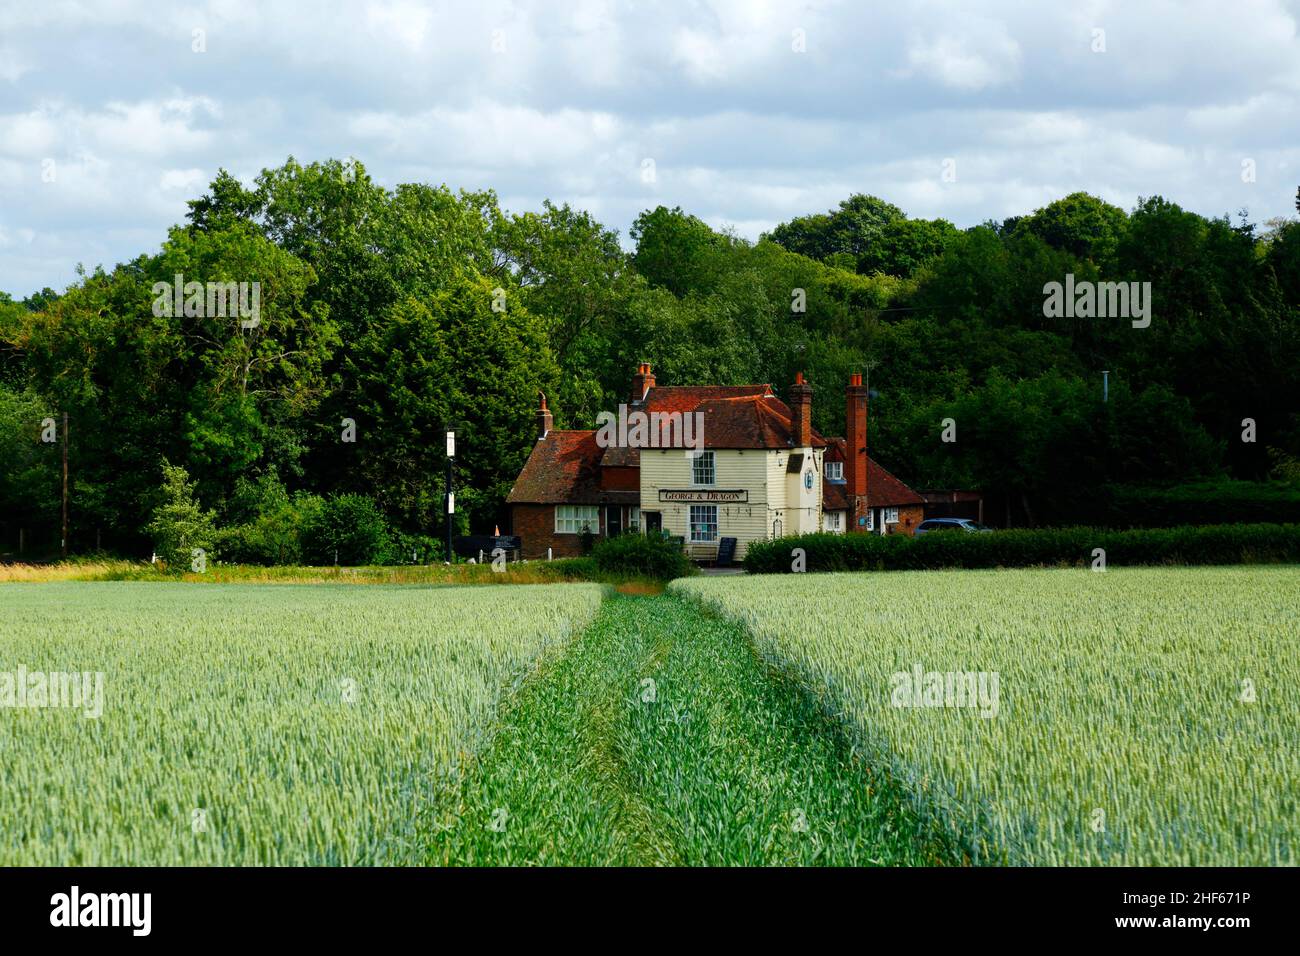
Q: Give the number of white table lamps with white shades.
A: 0